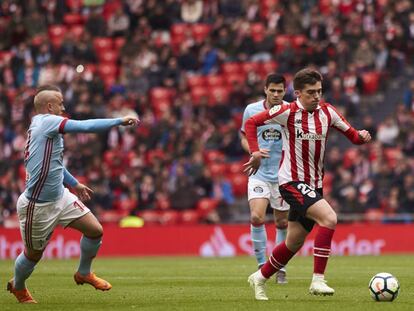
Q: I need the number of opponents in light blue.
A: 2